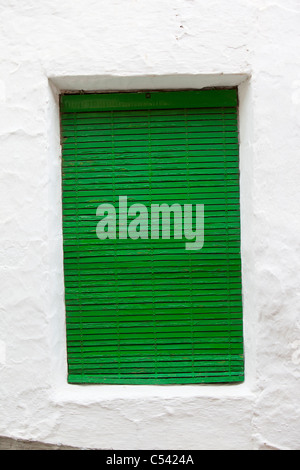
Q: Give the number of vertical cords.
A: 5